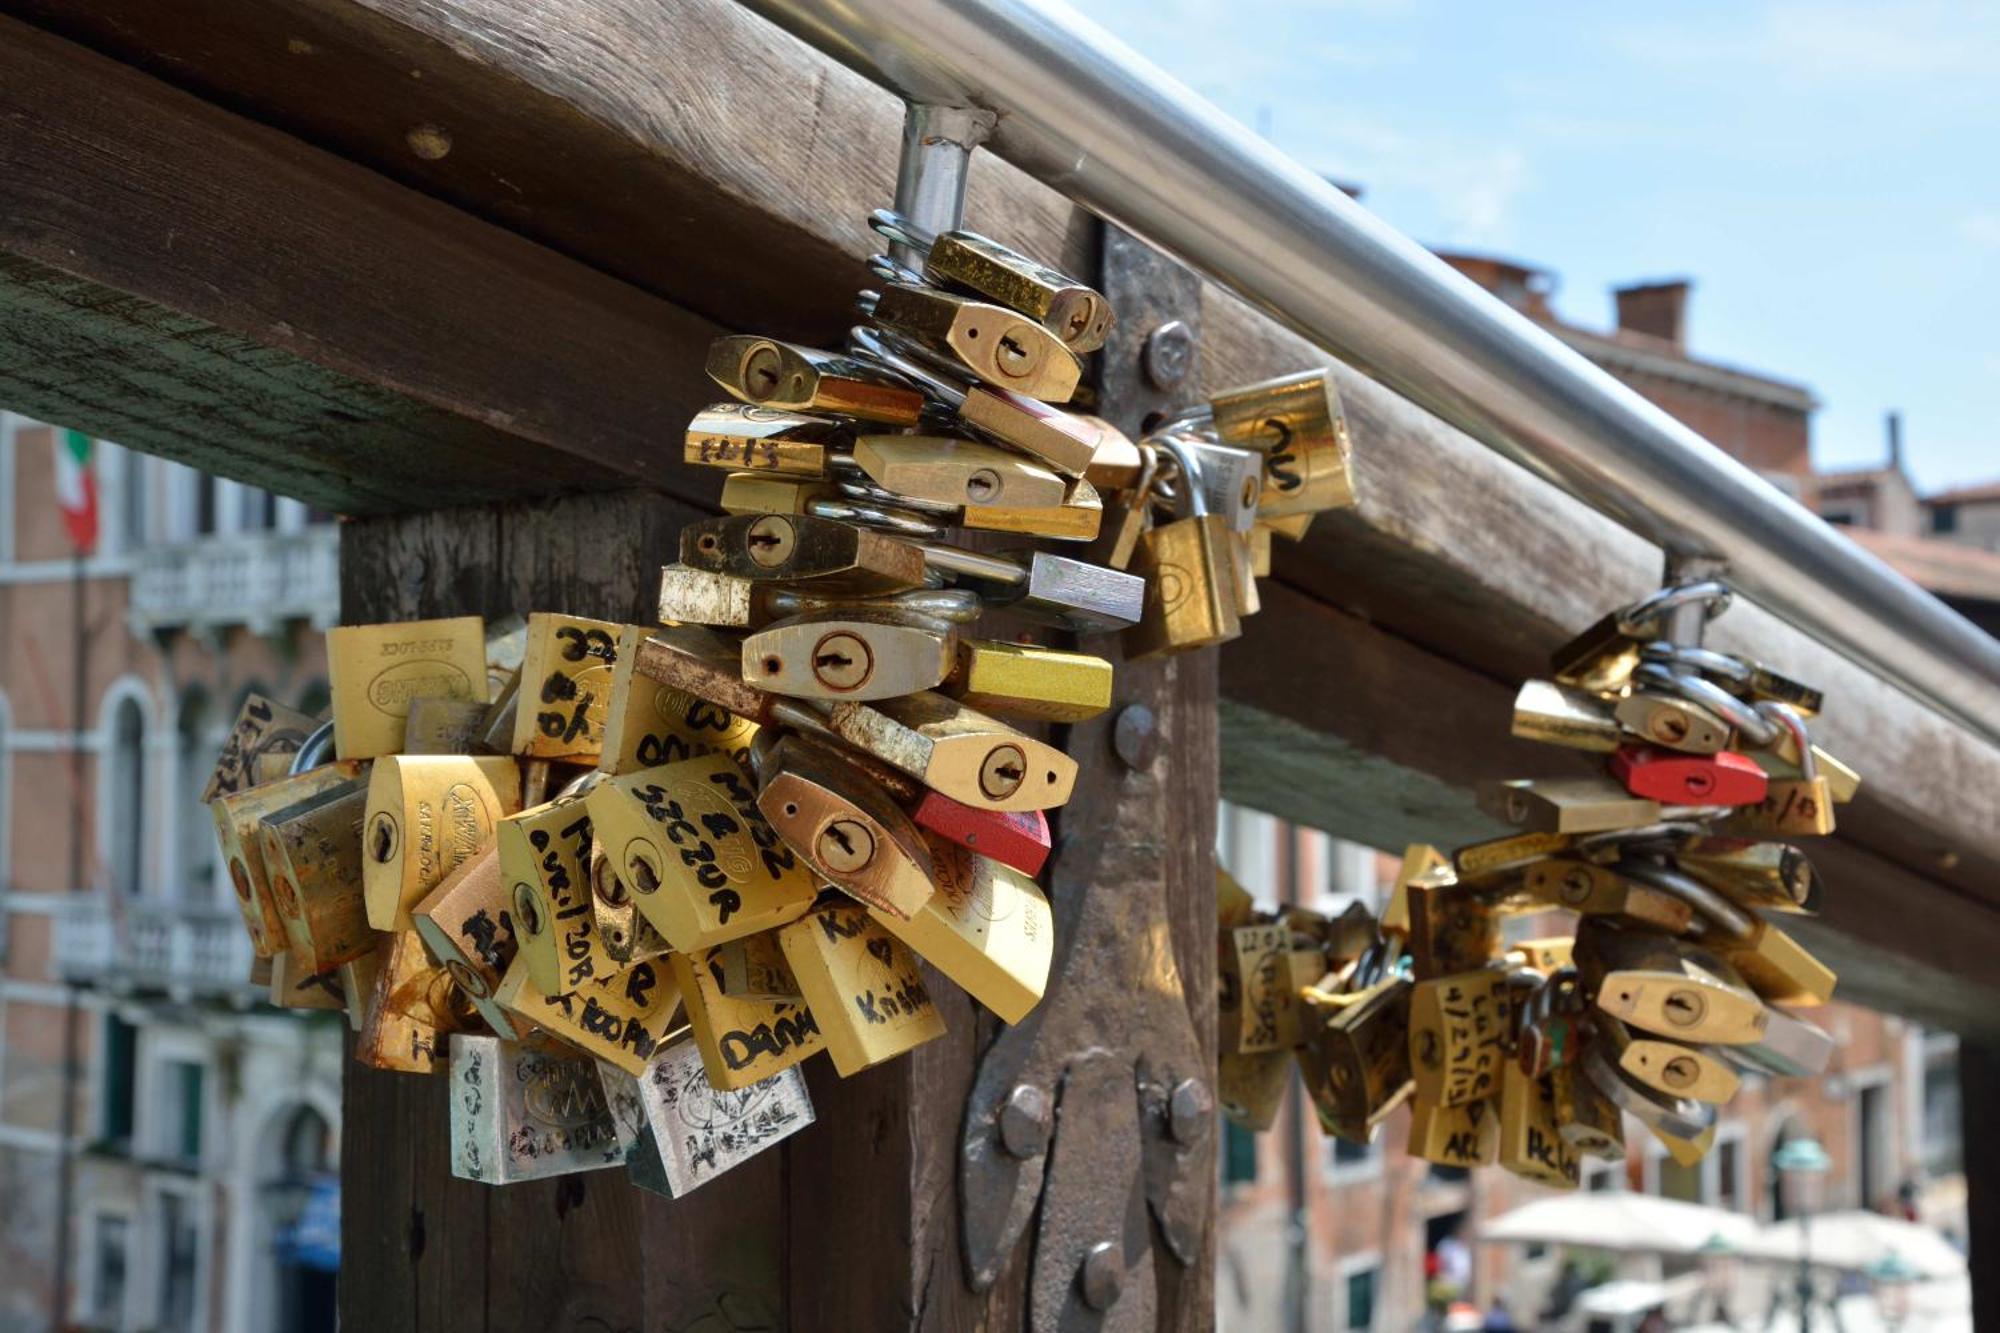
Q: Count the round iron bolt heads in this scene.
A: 5